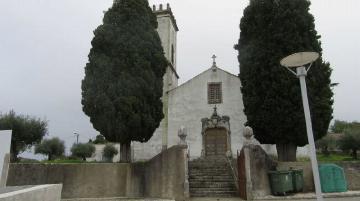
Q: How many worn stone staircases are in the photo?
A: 1